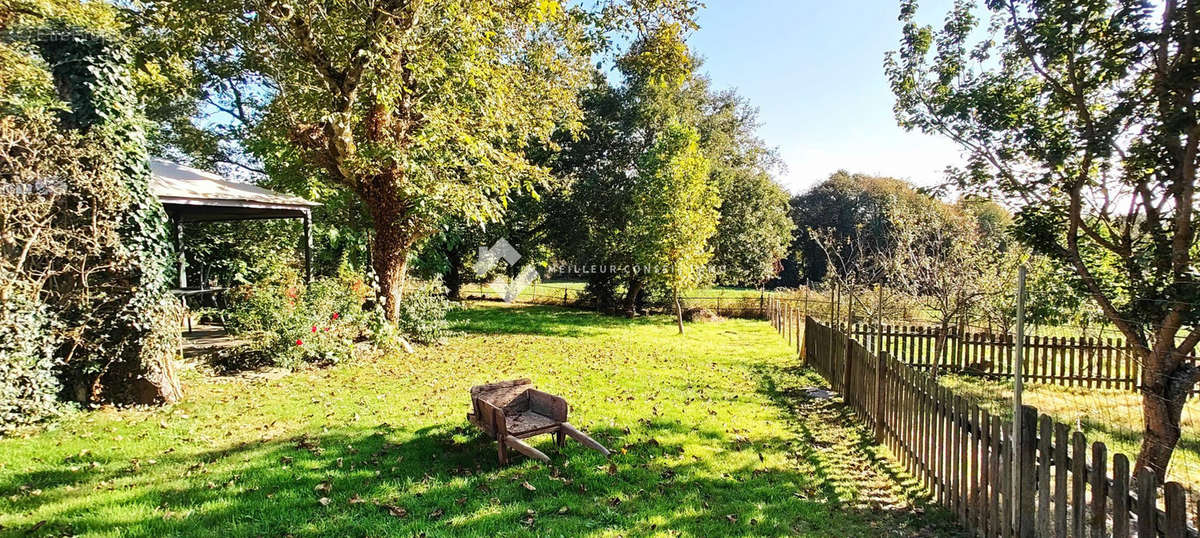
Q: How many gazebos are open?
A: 1